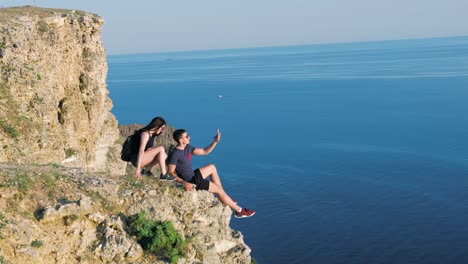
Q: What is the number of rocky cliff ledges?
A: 2